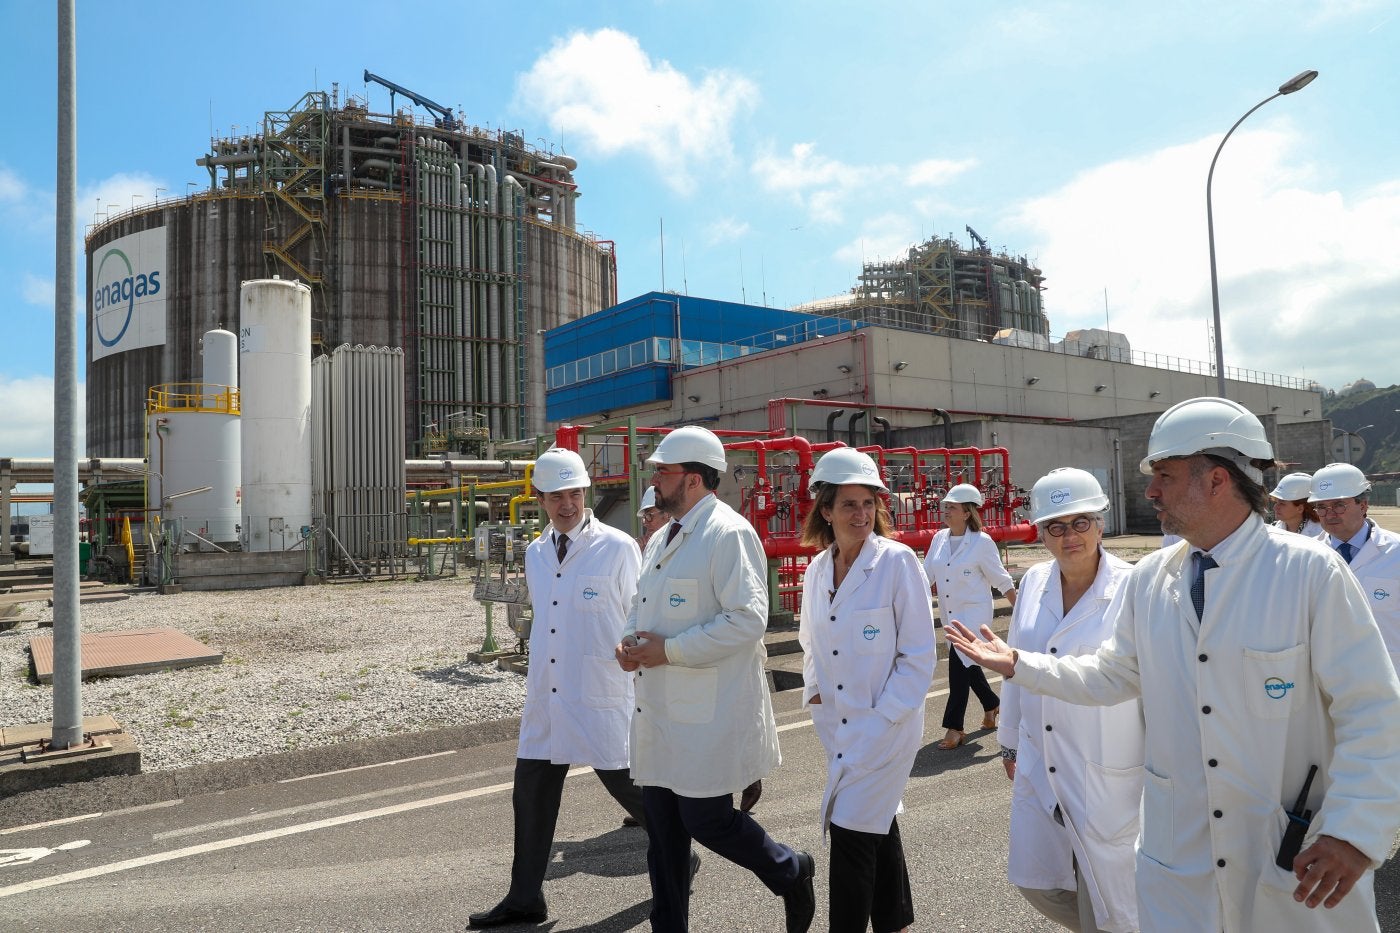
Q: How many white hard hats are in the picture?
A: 9